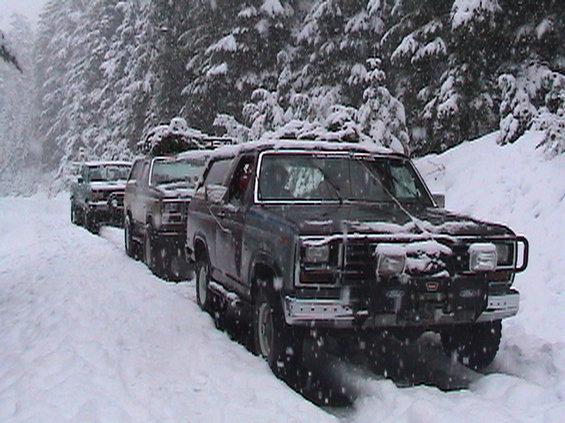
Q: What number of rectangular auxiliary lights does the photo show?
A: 2